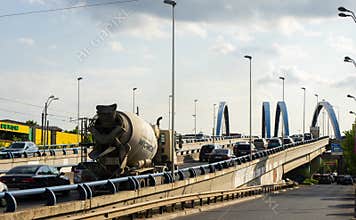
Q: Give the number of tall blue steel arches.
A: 4